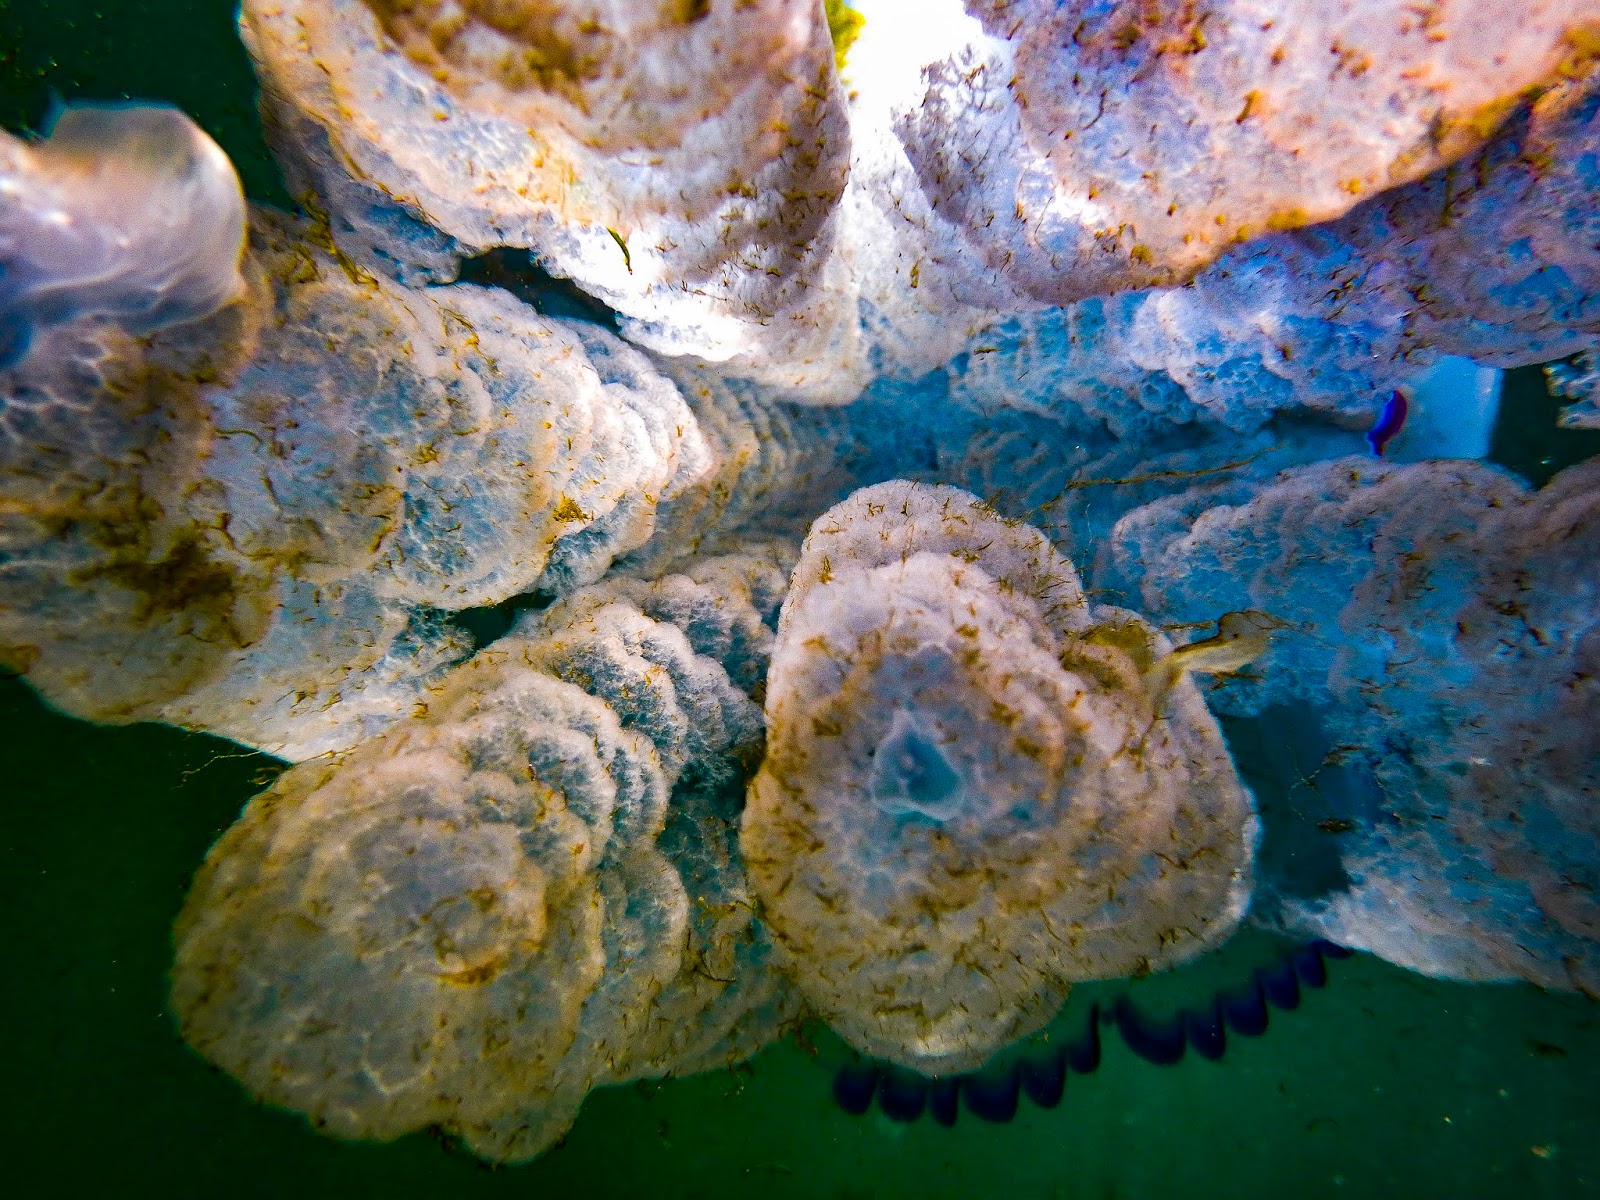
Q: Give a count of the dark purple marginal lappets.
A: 12